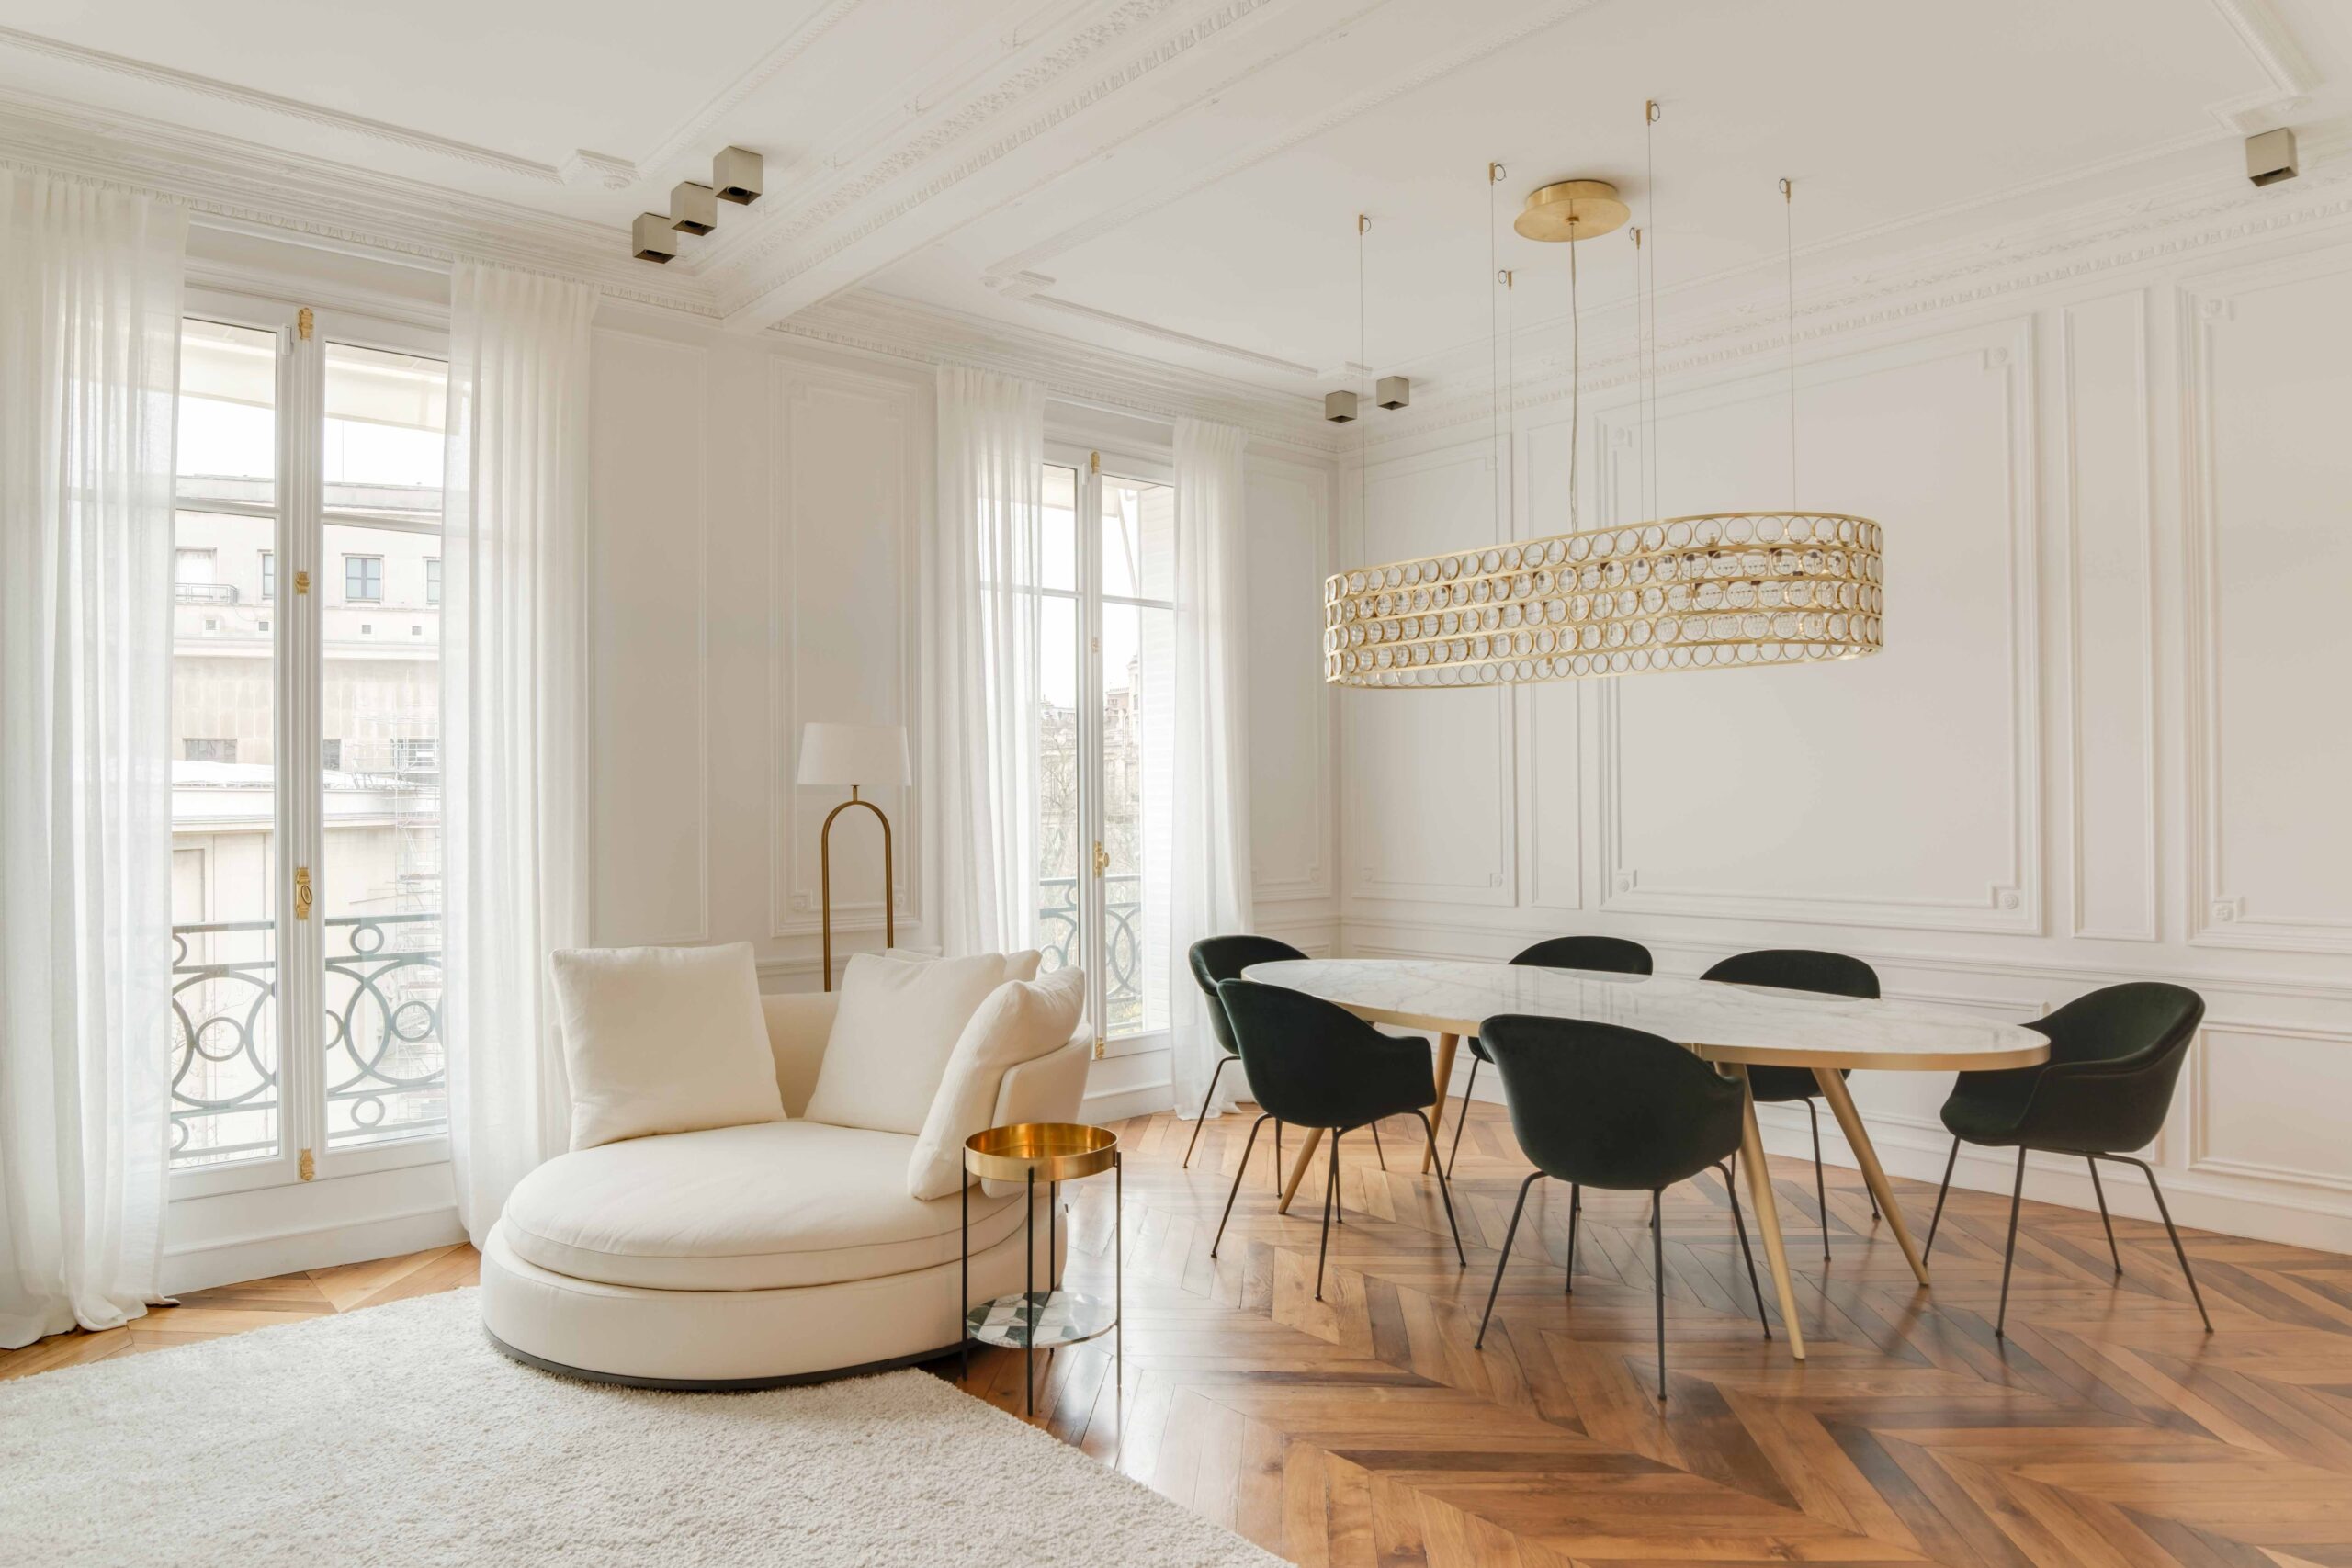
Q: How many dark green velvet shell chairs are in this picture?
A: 6